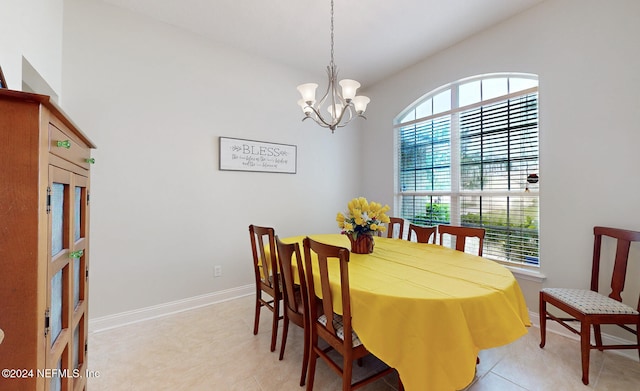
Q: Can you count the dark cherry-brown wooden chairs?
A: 7